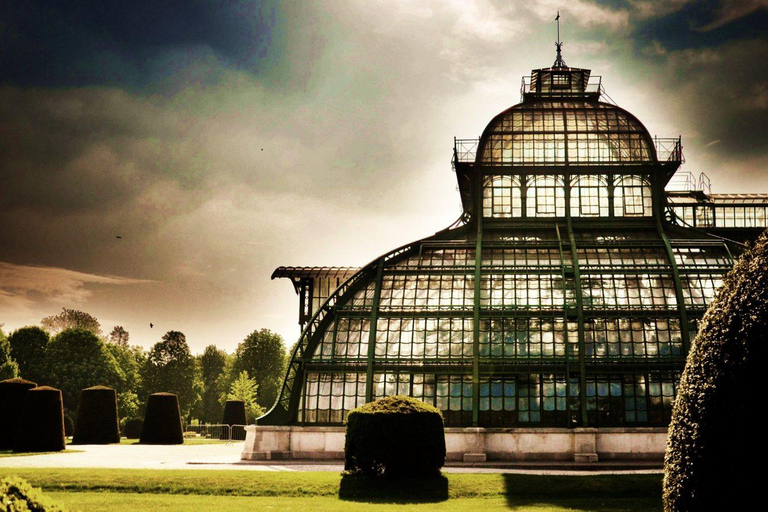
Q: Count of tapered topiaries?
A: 5